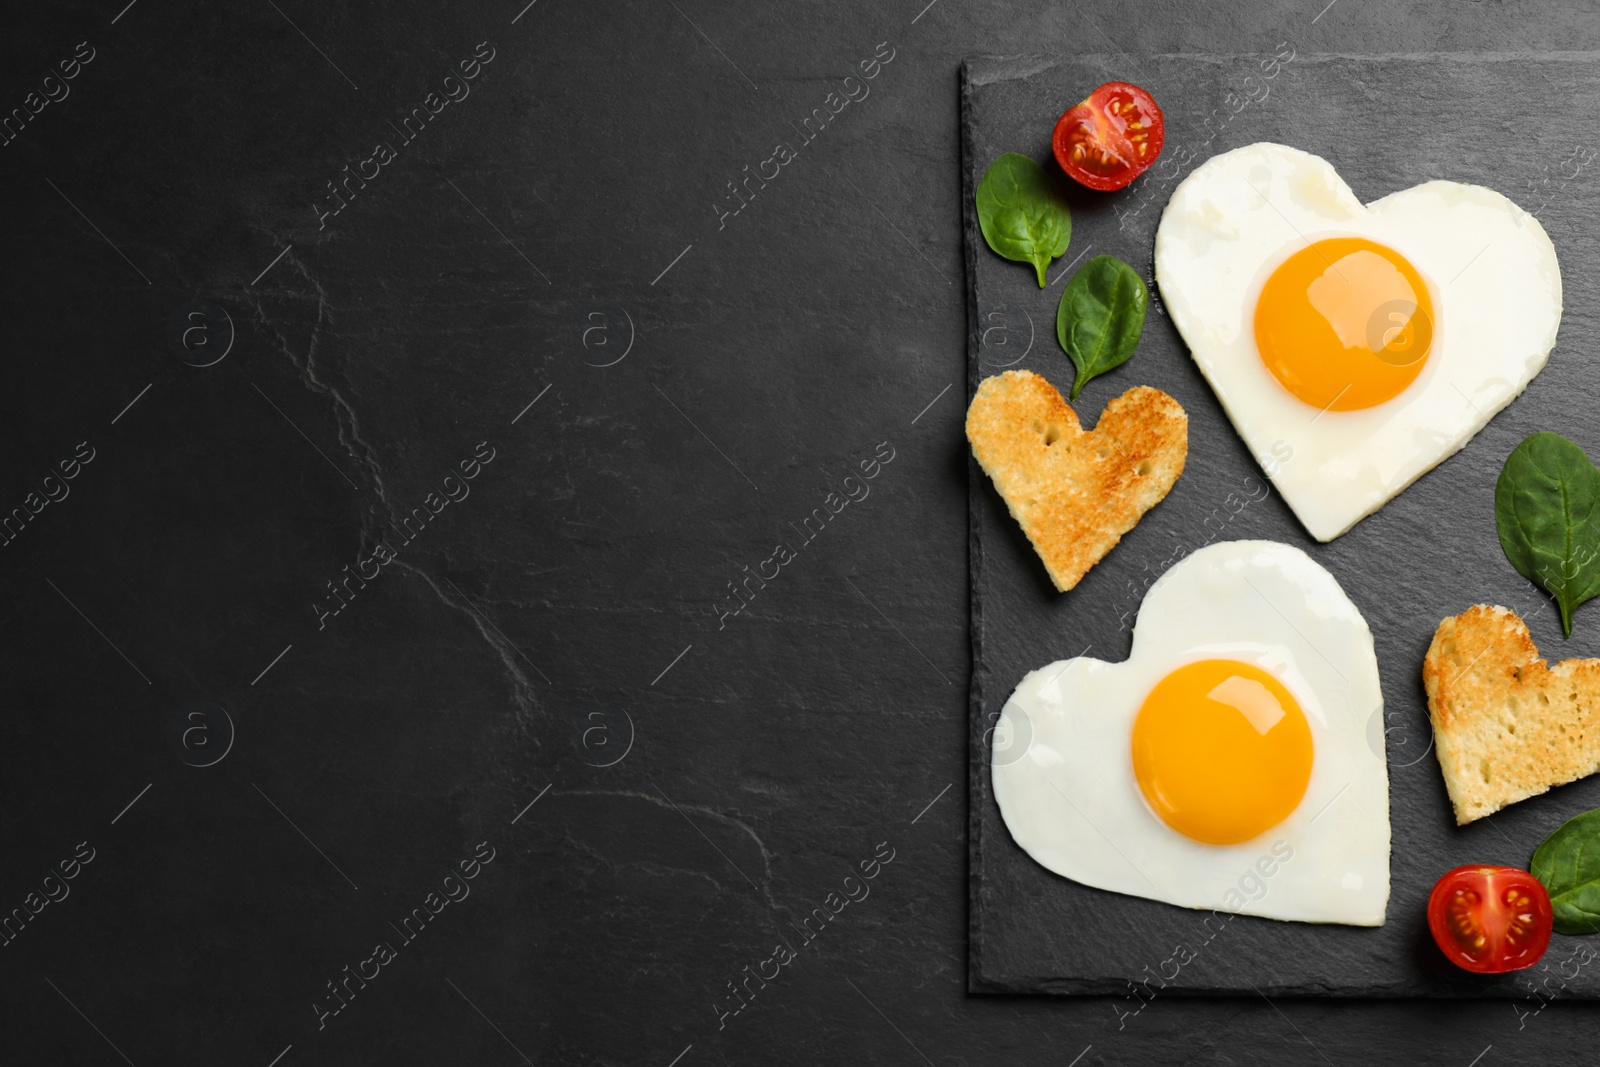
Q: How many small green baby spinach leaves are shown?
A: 4